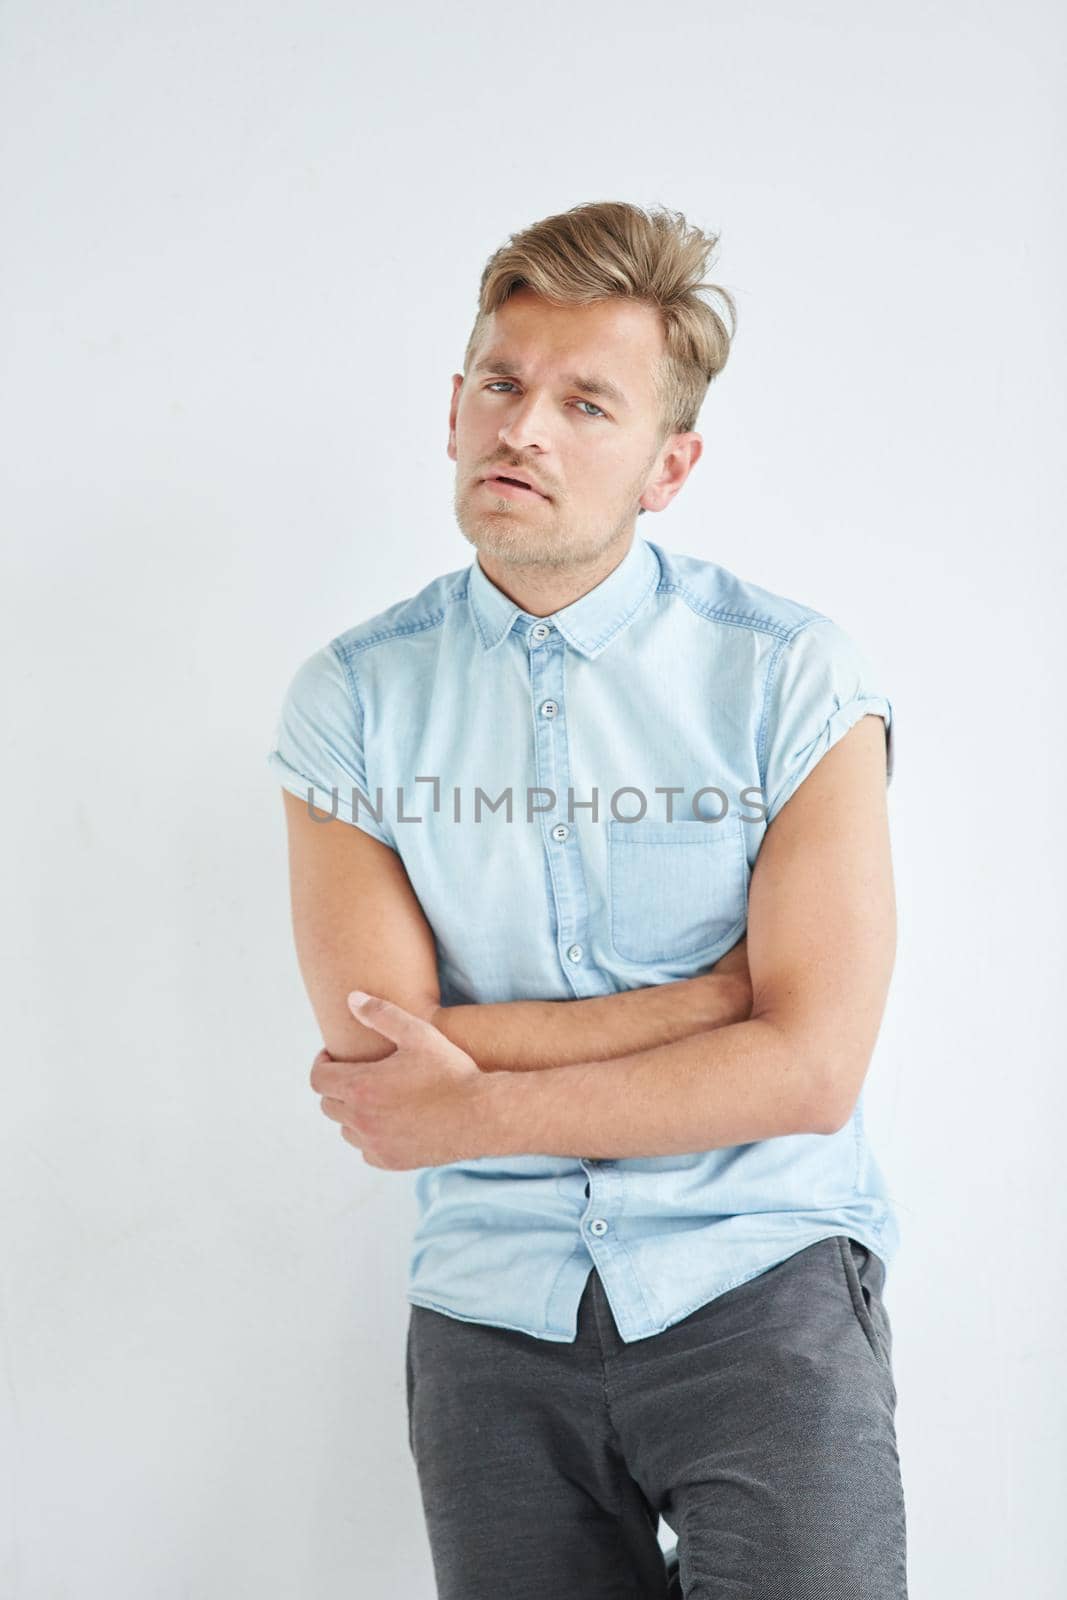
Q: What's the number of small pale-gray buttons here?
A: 5